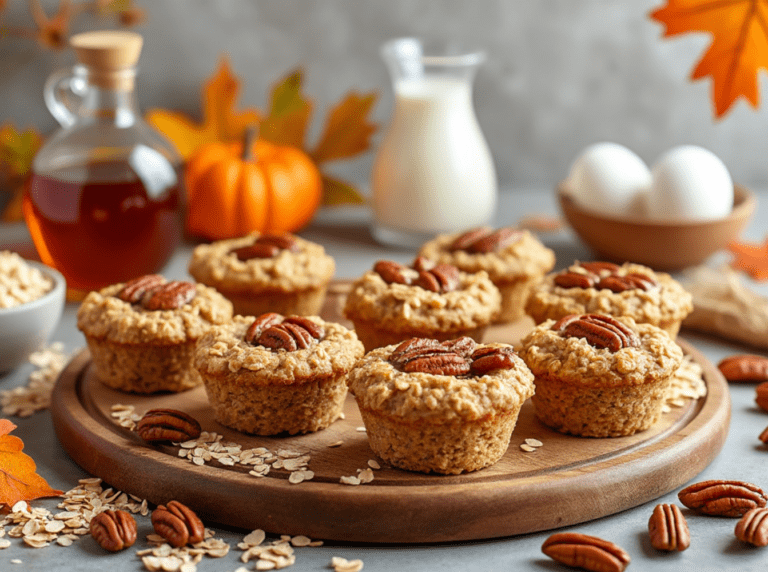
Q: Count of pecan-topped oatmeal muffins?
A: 8